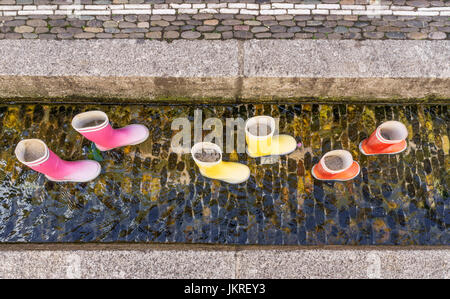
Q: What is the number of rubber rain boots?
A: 6